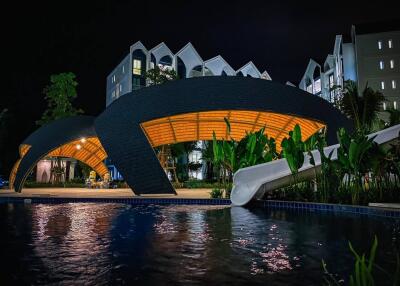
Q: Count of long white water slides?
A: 1